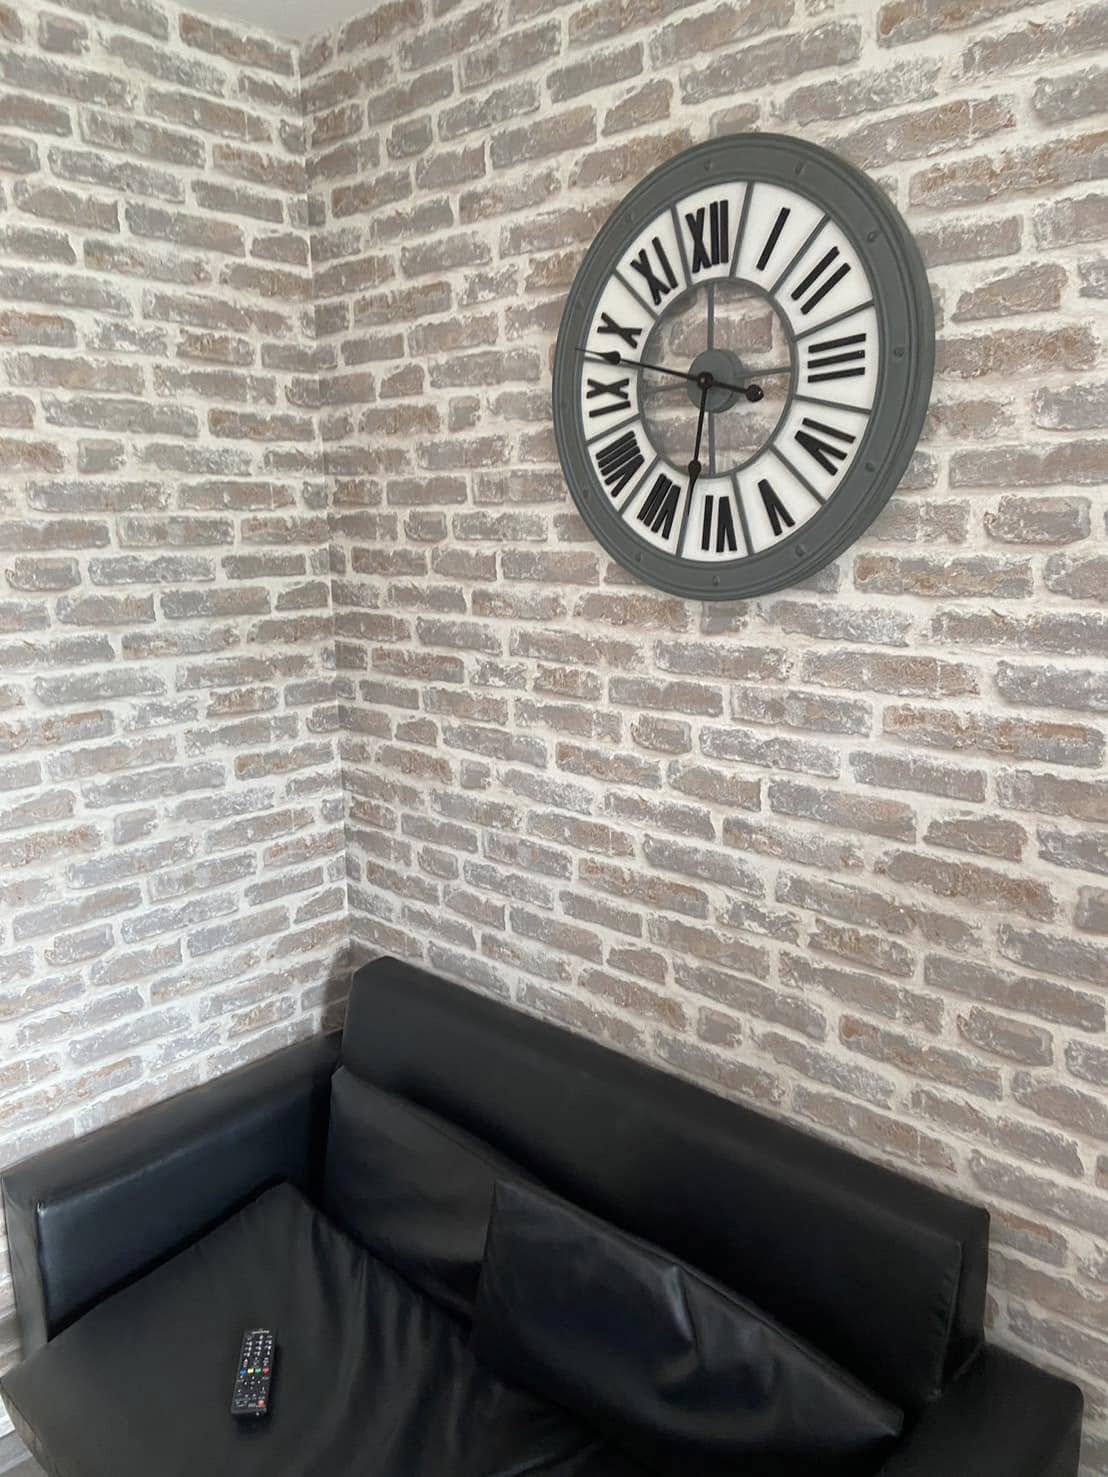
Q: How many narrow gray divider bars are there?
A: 12